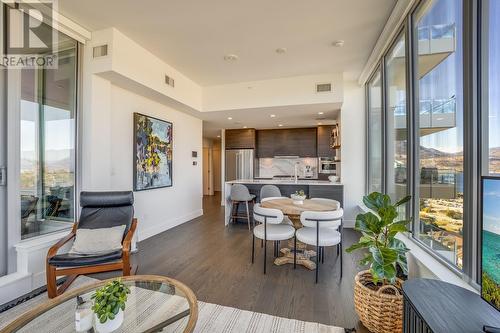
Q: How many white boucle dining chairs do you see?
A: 4